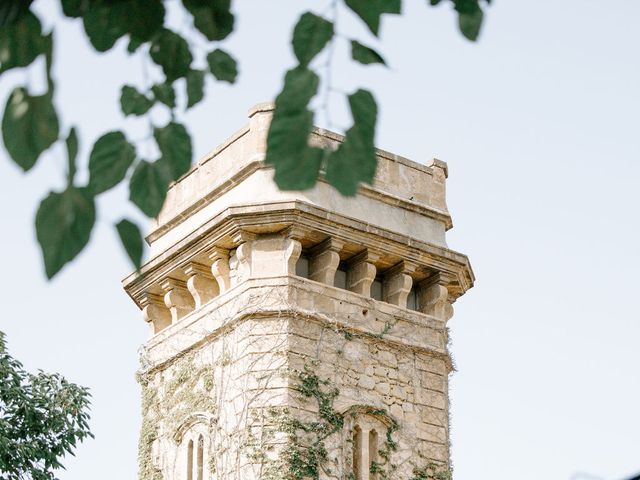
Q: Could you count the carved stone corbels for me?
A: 10